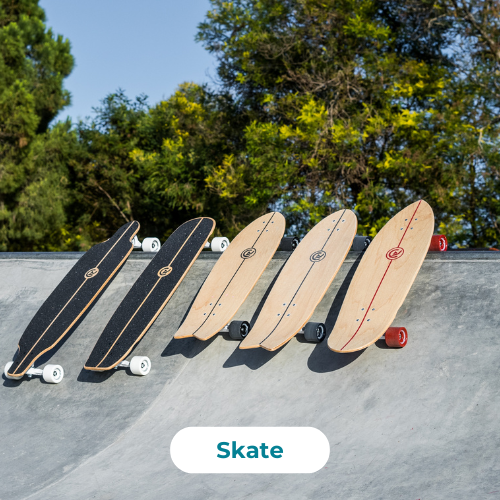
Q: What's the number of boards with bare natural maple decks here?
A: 3